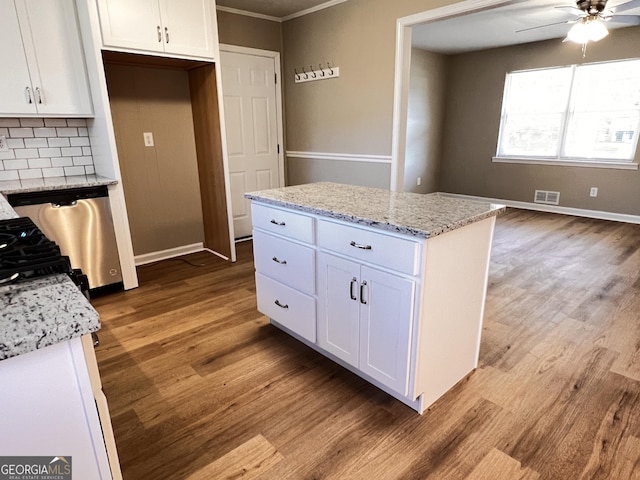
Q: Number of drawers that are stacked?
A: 3